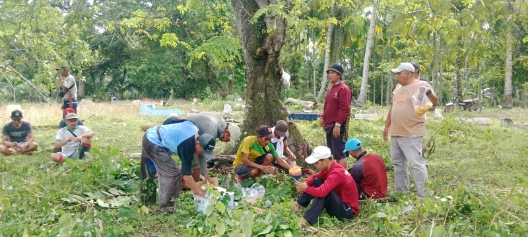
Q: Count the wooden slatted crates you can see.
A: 0